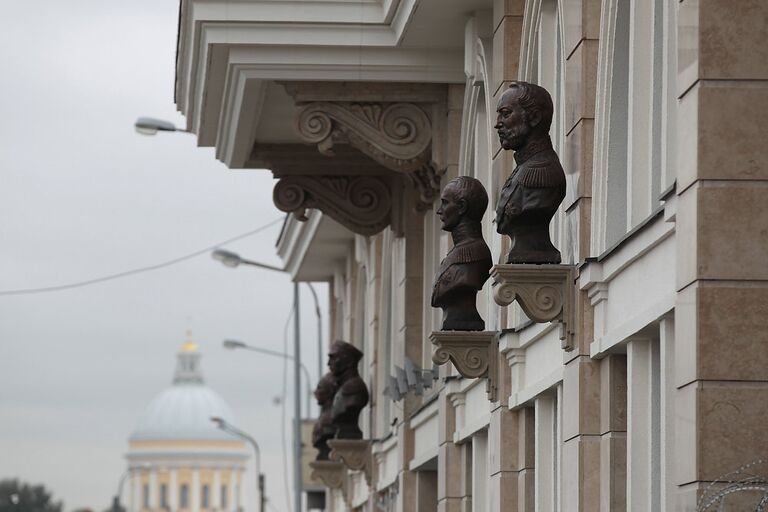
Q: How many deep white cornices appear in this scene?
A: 2